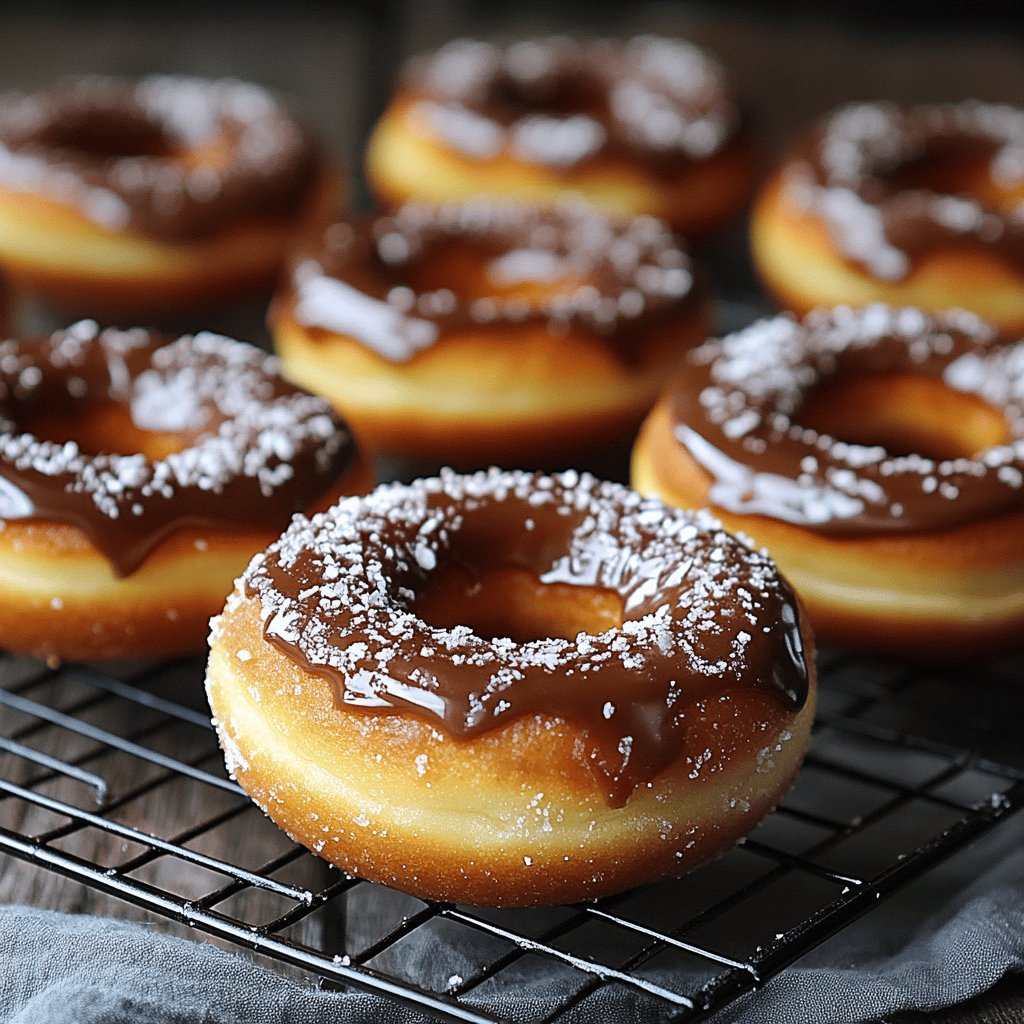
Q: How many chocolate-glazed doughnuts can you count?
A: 7